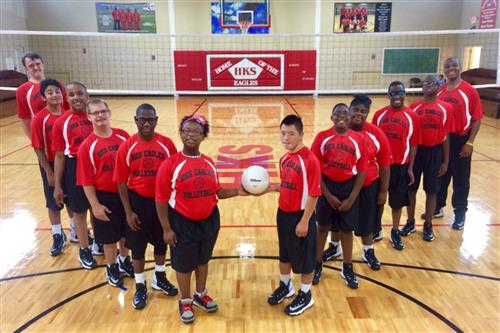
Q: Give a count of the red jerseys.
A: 12